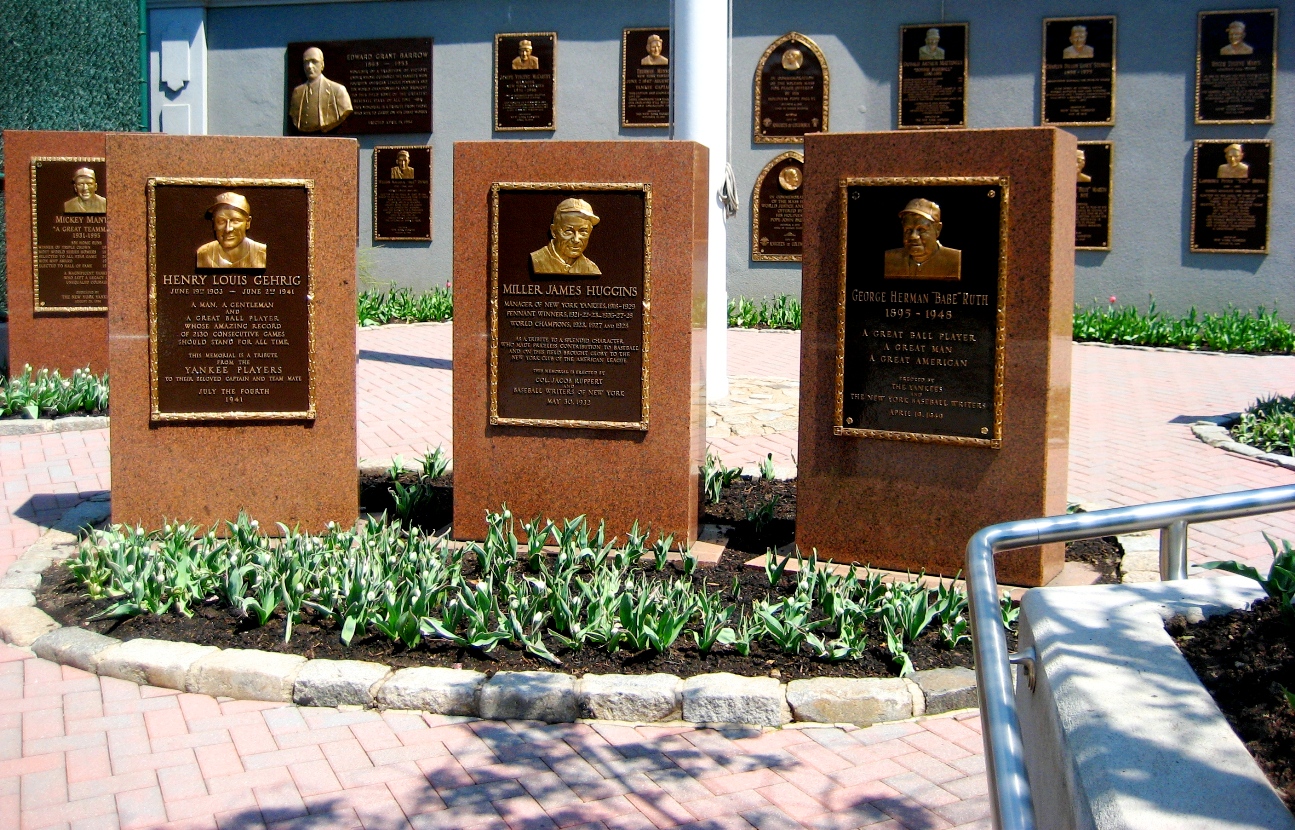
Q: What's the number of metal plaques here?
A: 15